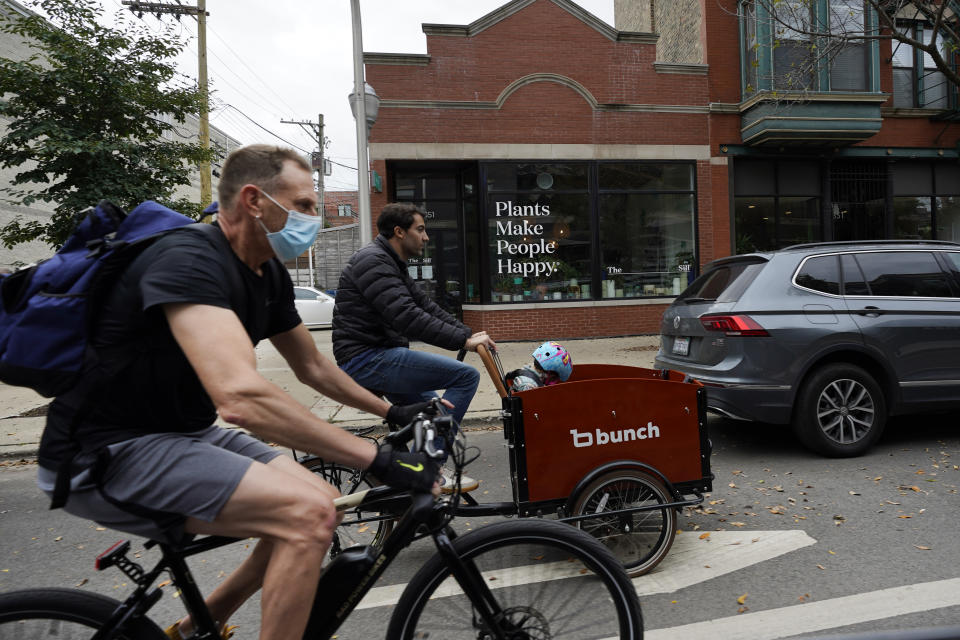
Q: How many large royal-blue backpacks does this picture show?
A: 1